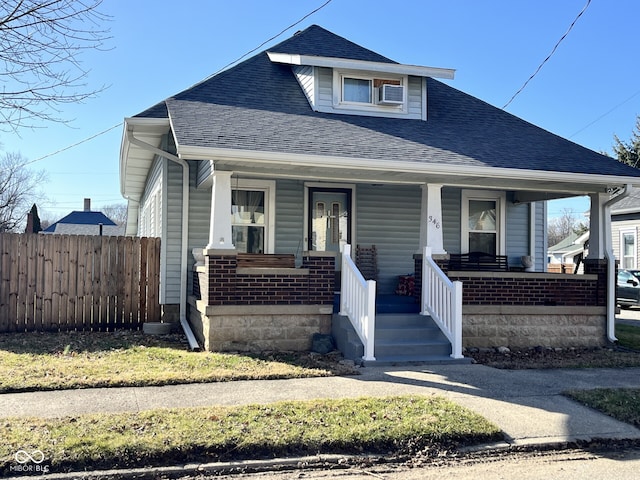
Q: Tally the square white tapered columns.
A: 3